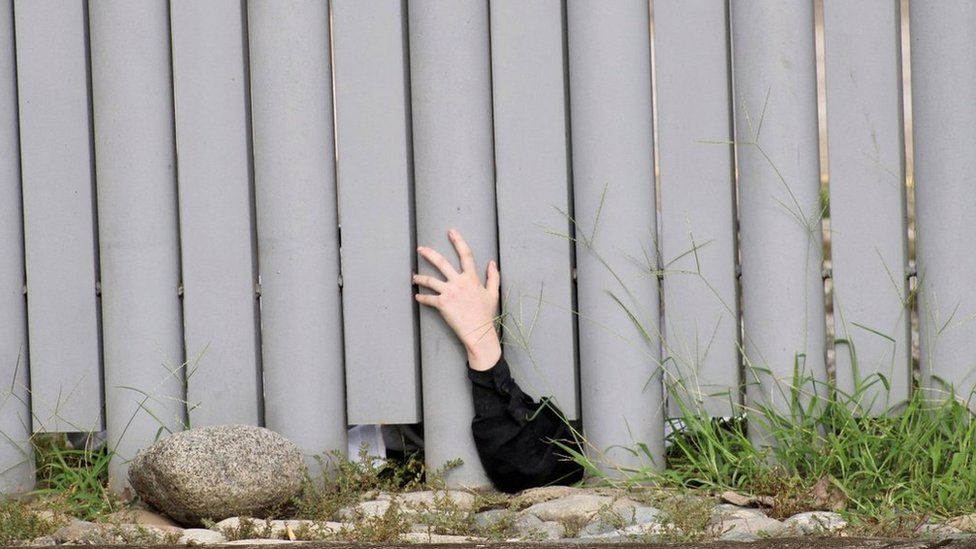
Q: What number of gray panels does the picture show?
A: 13